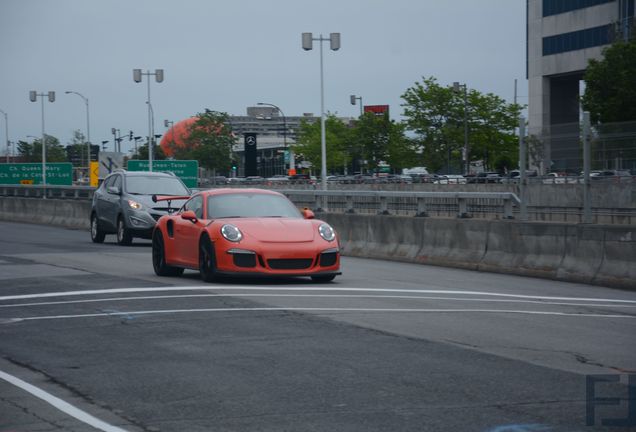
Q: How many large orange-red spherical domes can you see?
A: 1